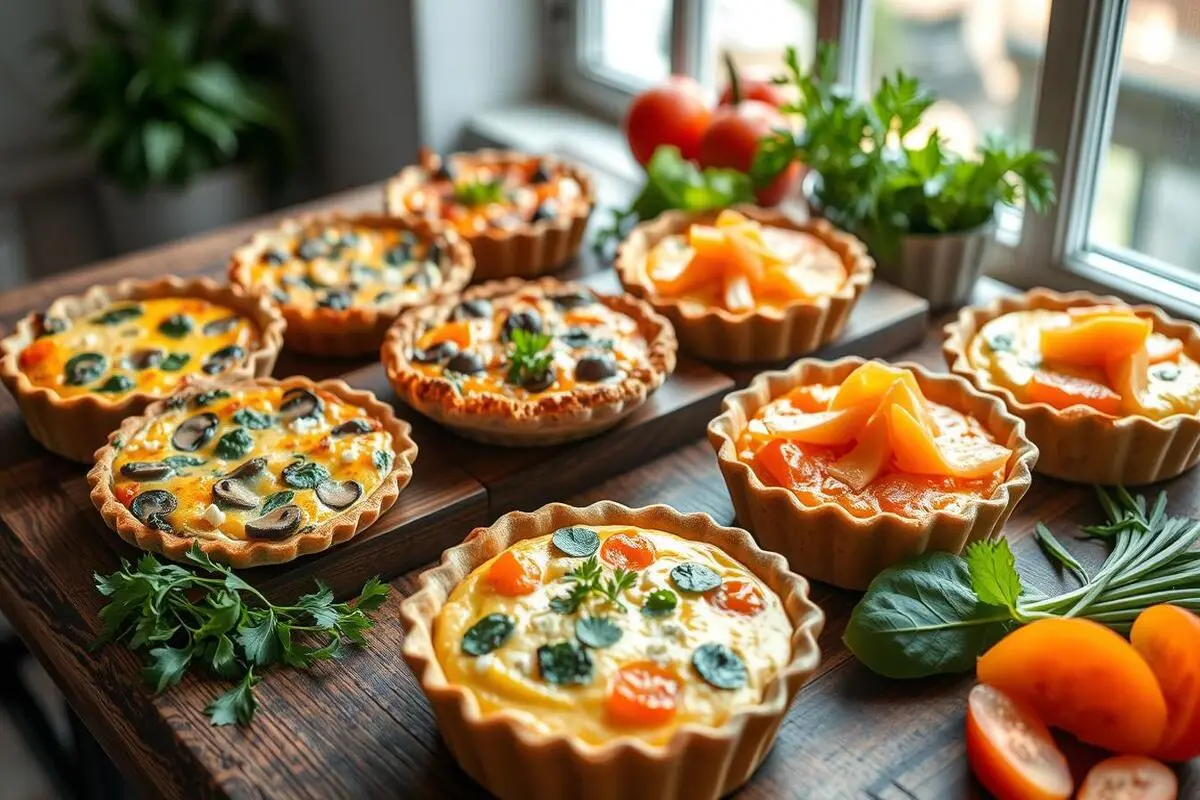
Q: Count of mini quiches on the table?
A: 9